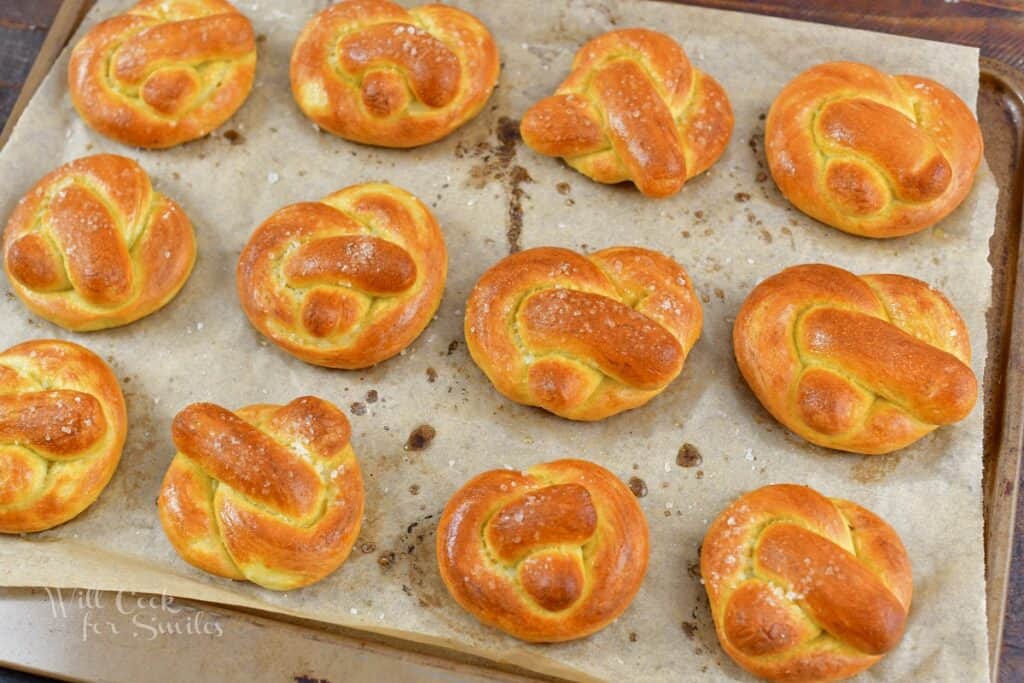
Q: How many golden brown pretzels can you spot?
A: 12